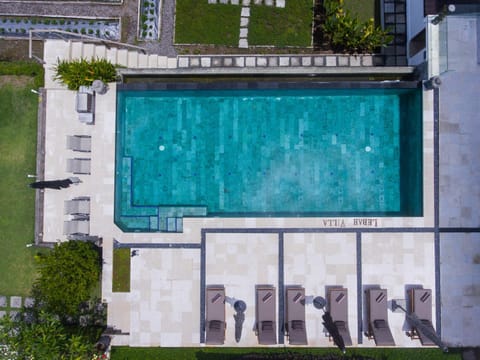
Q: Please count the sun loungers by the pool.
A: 10